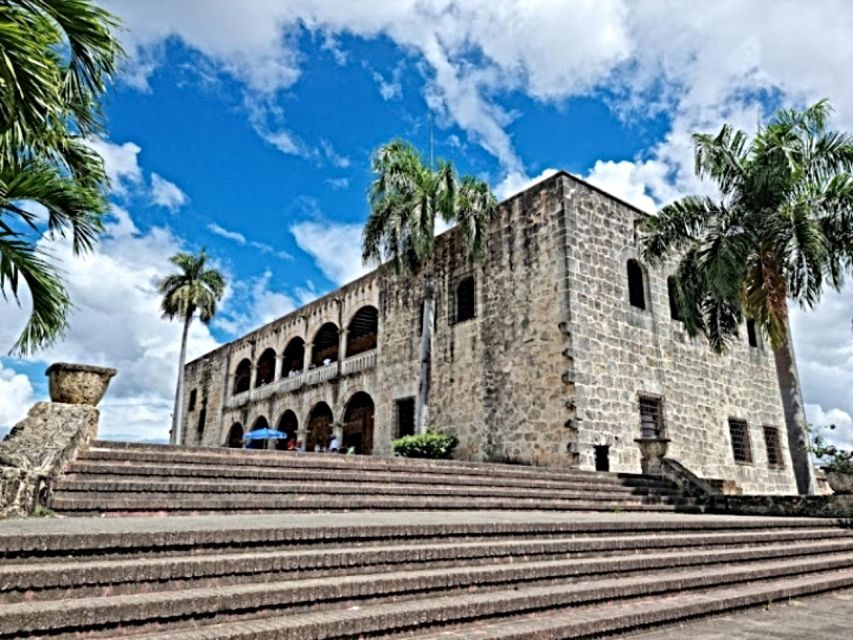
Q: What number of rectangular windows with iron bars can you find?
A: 3